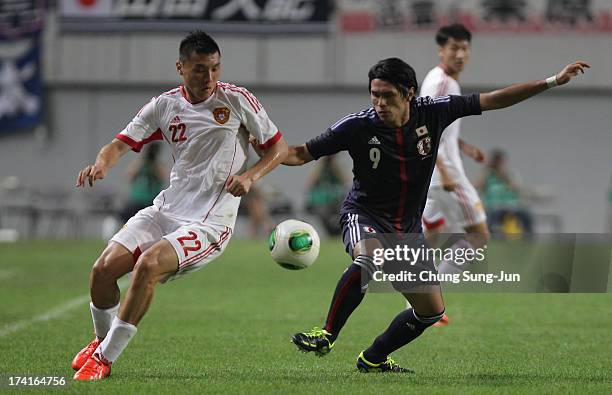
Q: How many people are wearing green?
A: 3